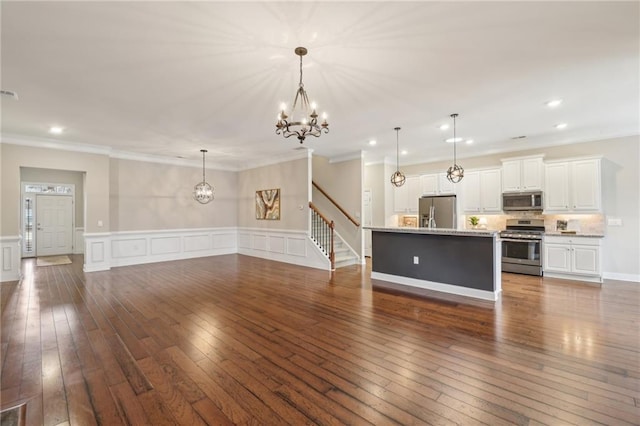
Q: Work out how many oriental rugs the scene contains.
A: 0